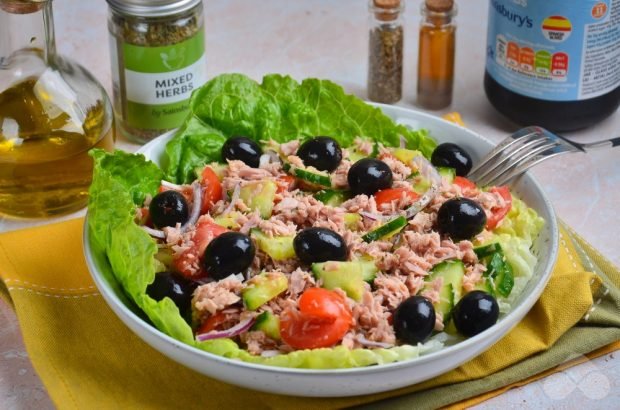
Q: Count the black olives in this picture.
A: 11